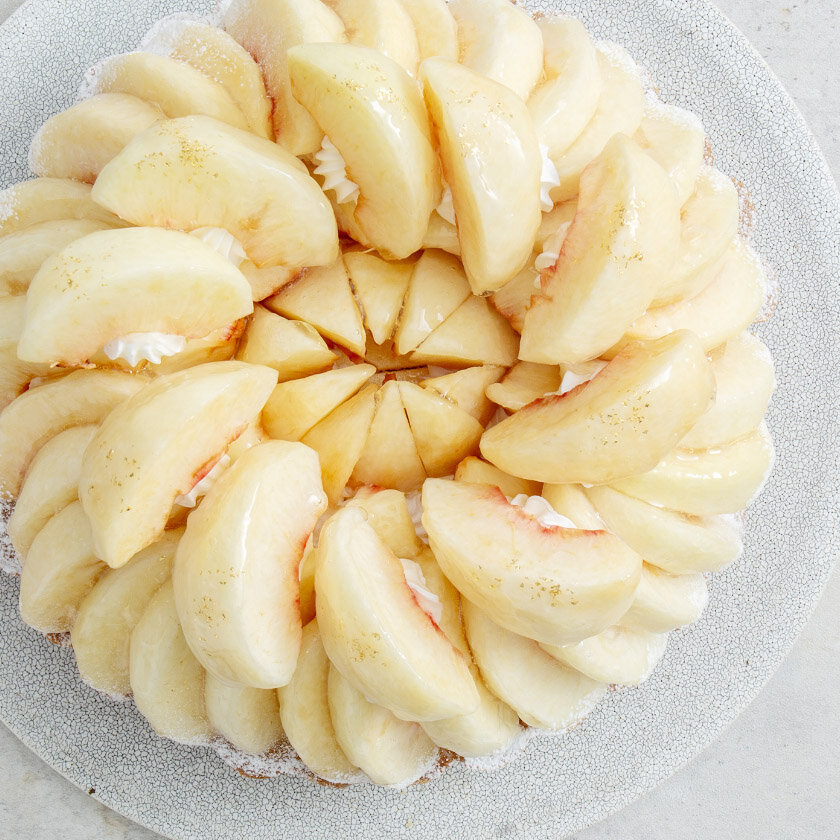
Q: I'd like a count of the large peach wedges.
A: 10